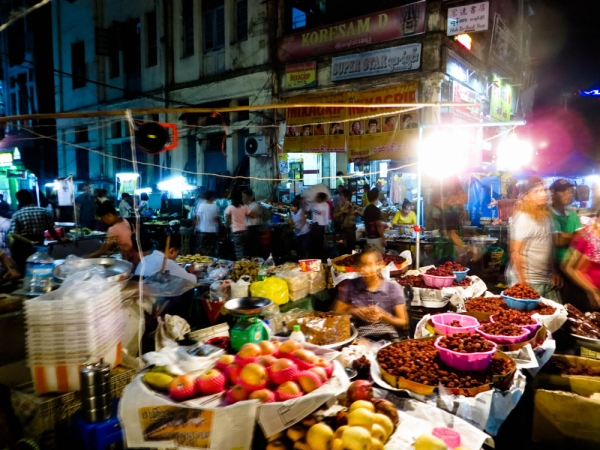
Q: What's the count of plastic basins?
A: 7